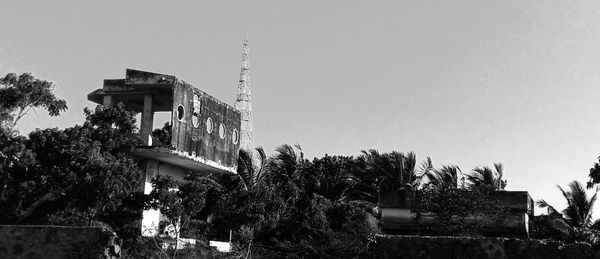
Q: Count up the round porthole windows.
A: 5